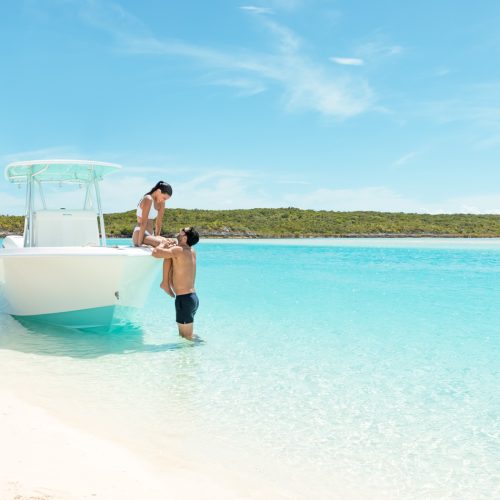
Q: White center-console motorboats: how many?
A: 1